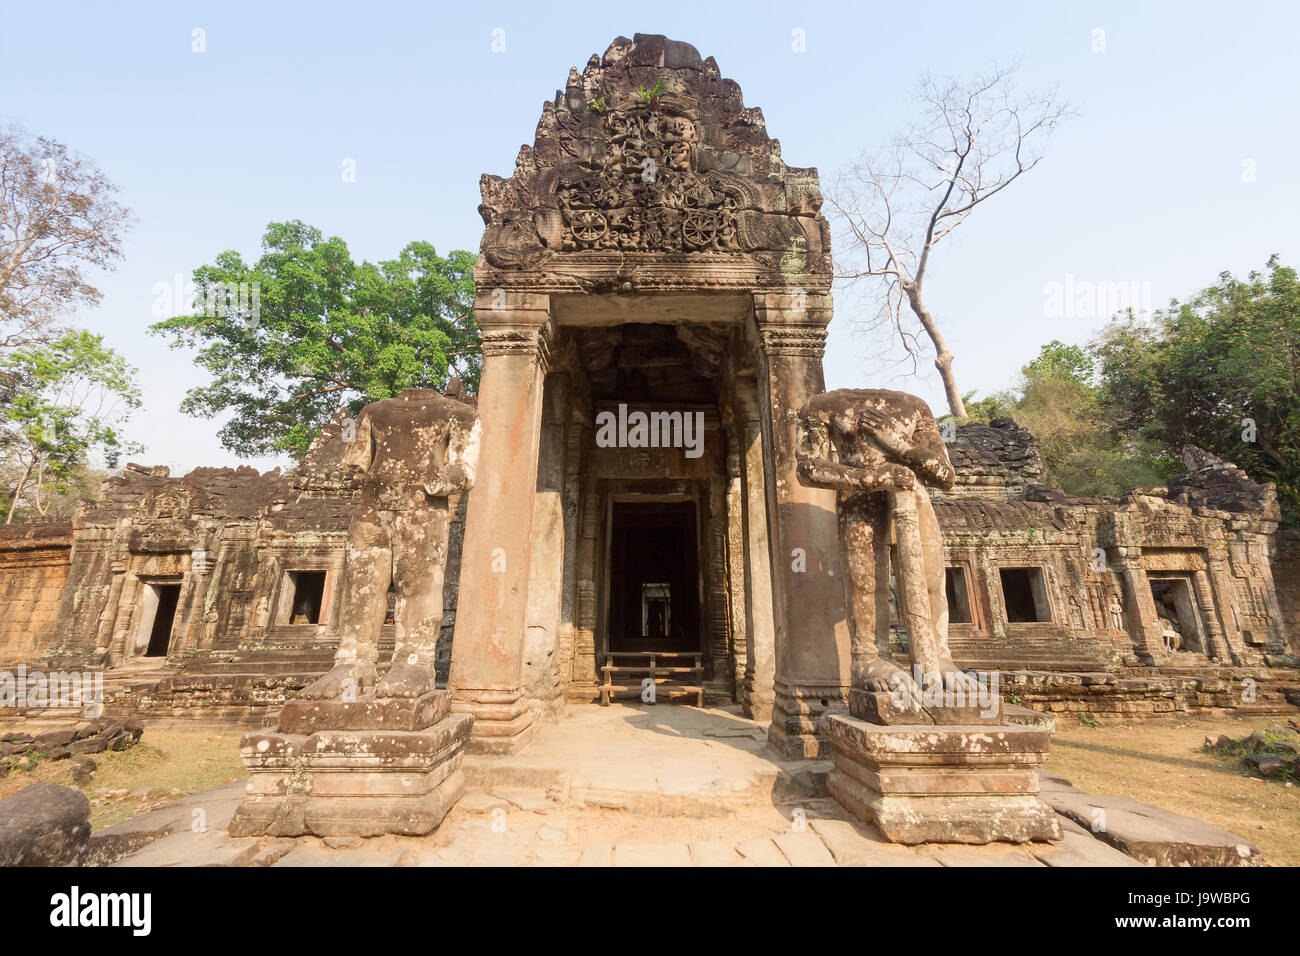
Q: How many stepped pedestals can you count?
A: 2